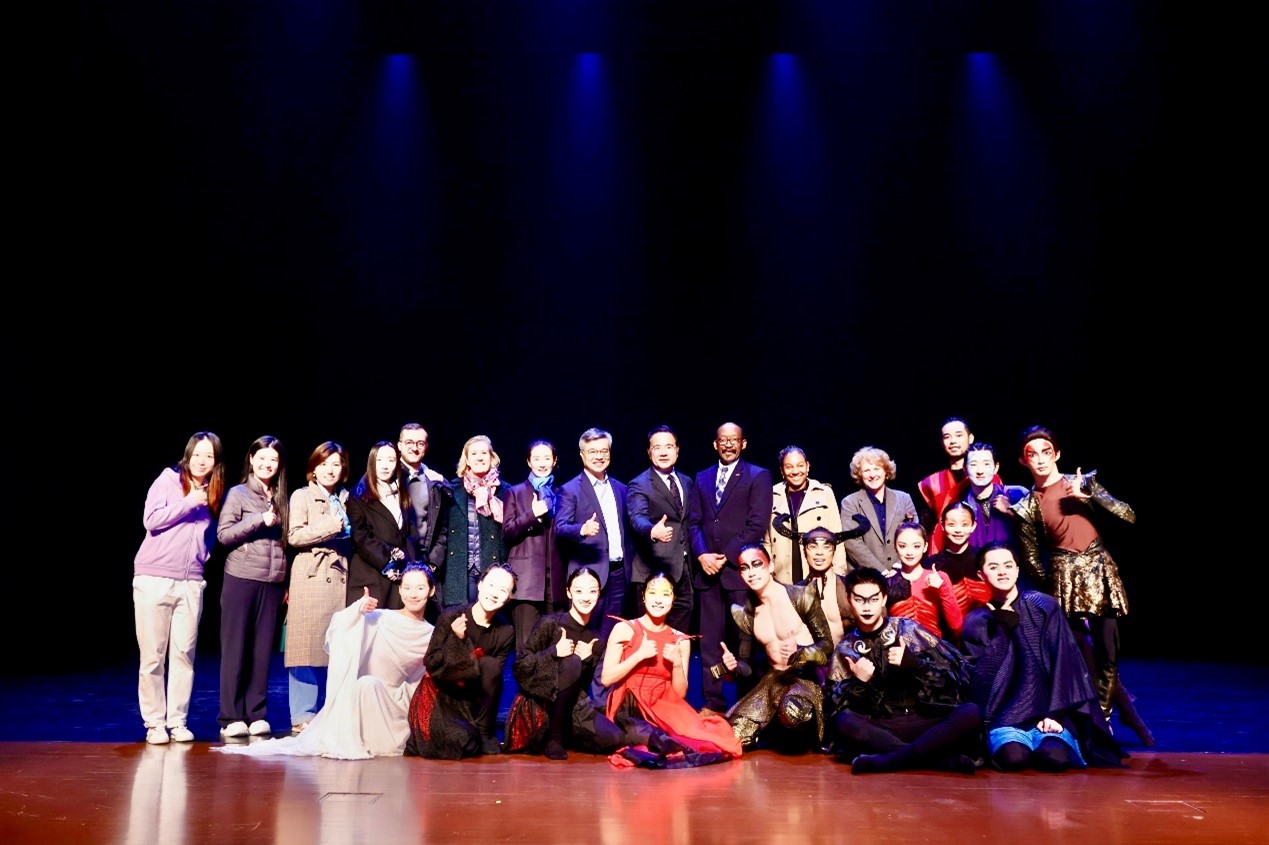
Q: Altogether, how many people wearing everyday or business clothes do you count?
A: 12